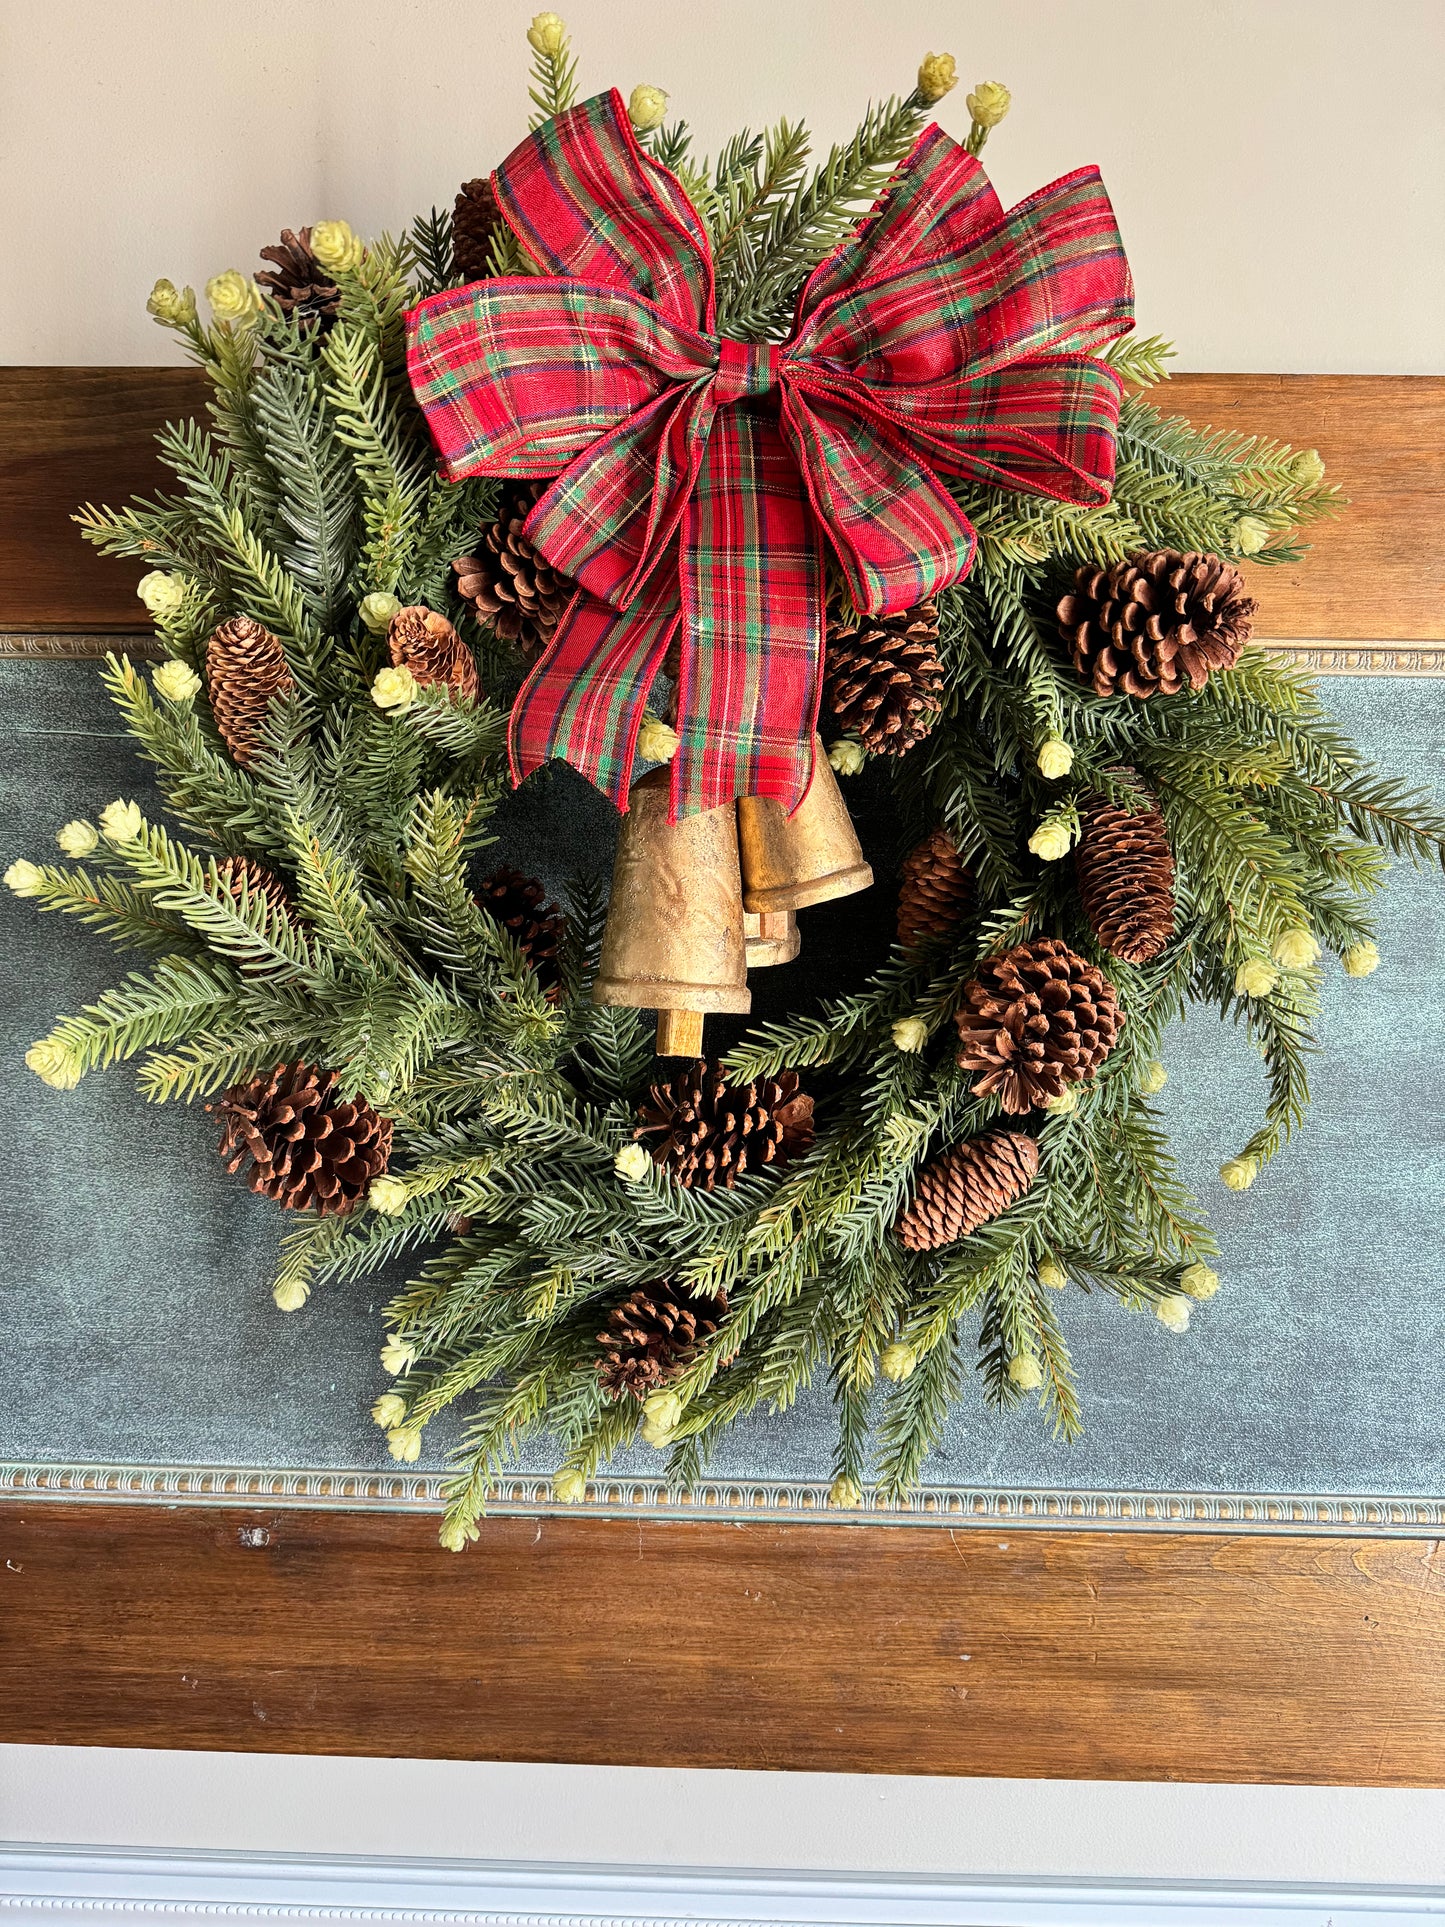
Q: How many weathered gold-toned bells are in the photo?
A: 3